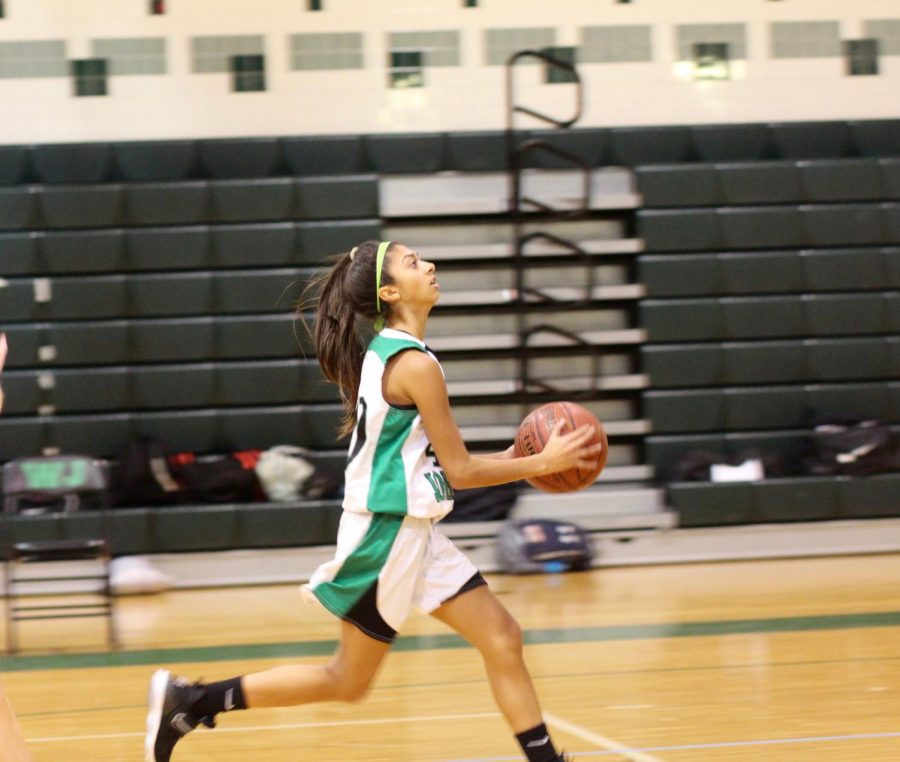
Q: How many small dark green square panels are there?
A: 6